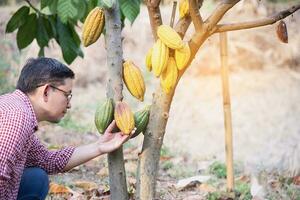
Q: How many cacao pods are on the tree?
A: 12